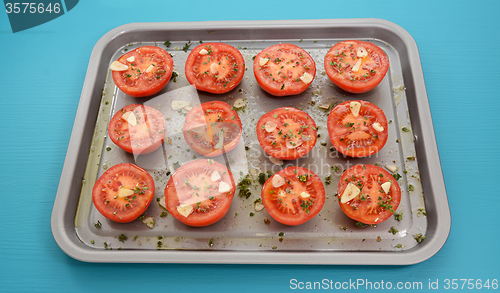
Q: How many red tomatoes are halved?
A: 12